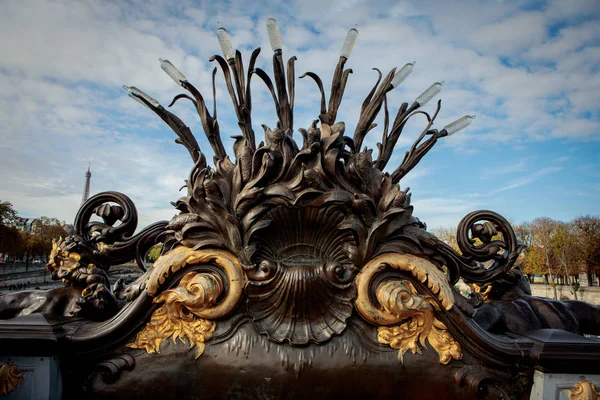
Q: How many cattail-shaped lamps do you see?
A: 8